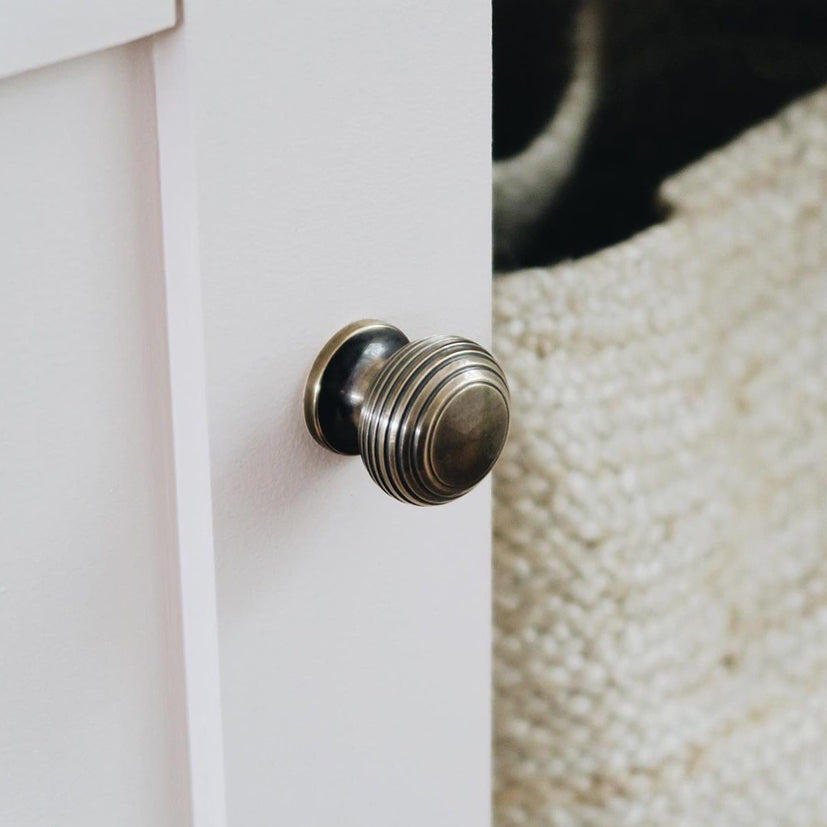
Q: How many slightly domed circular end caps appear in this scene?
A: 1